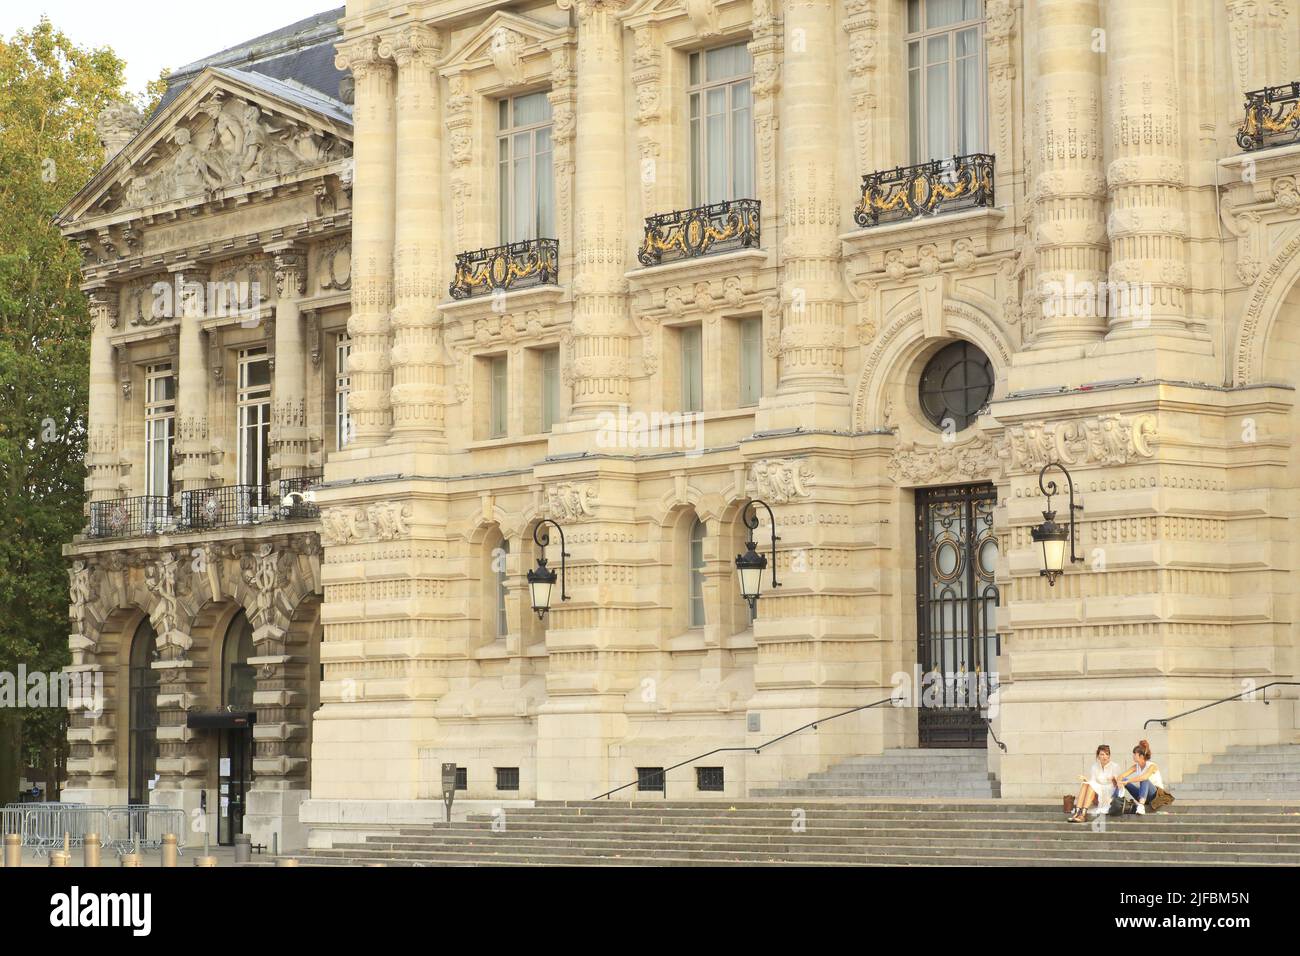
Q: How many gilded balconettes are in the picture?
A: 4